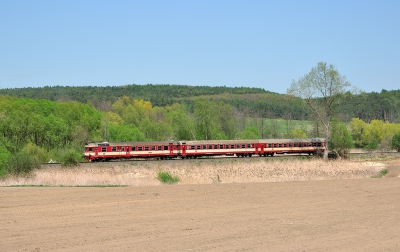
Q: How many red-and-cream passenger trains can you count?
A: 1